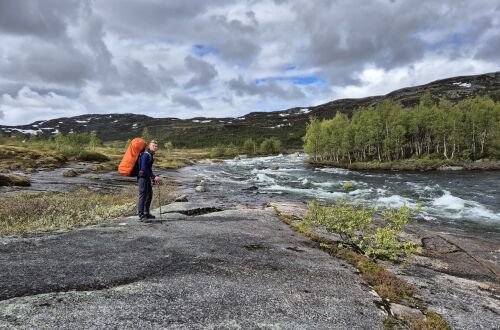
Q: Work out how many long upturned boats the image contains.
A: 0